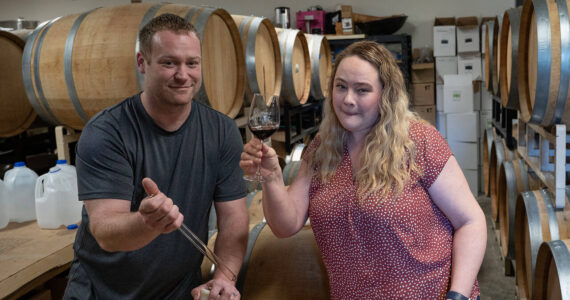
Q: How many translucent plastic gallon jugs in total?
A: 4